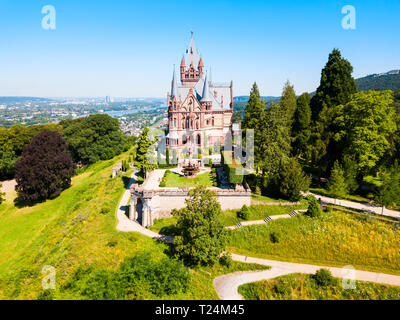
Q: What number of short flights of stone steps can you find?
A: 3